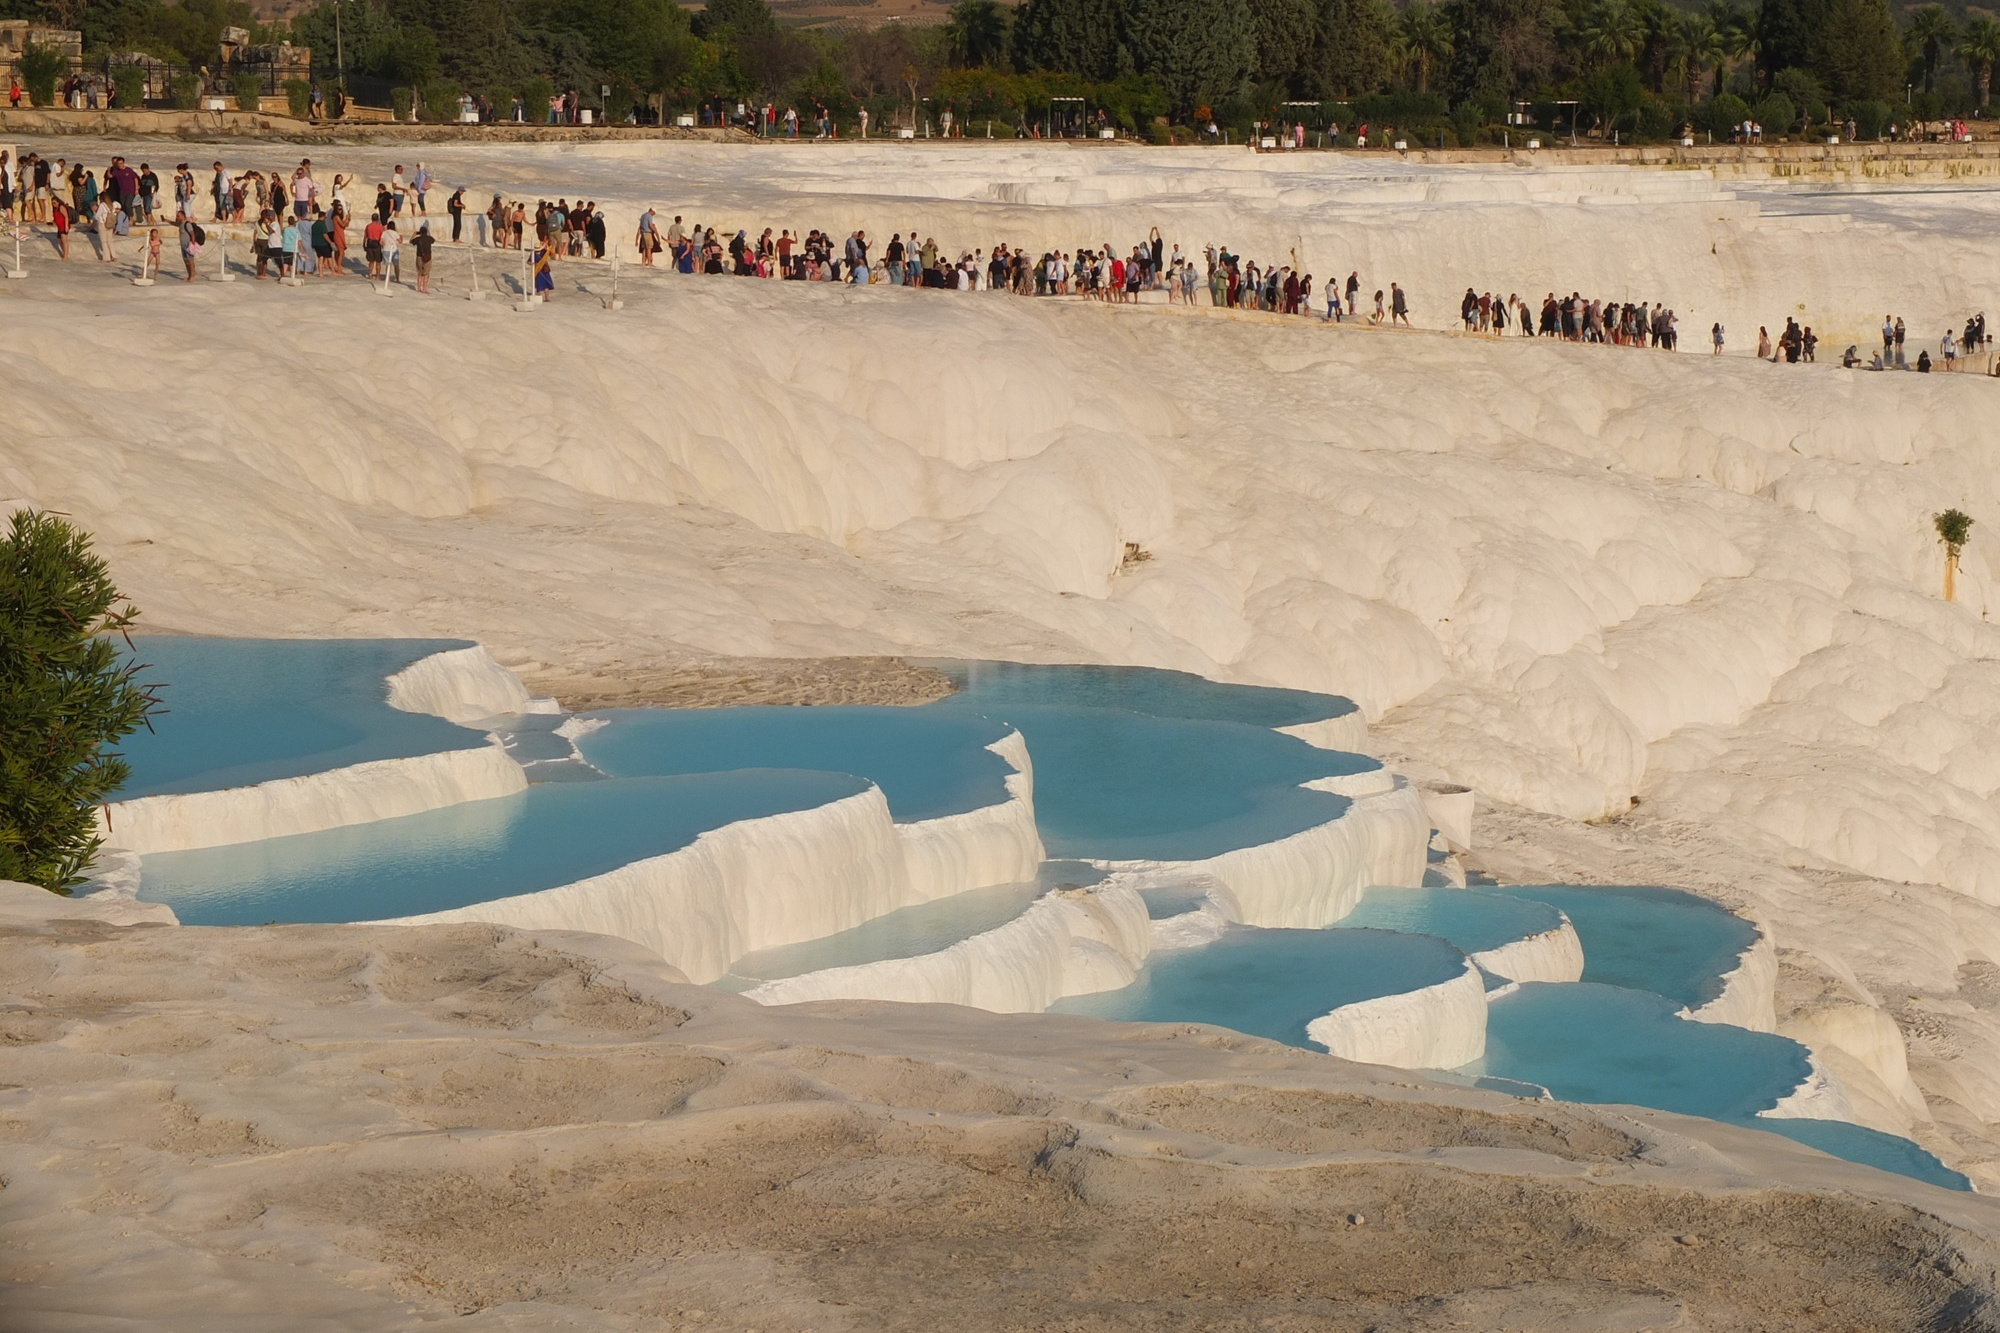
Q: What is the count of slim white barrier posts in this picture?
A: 9